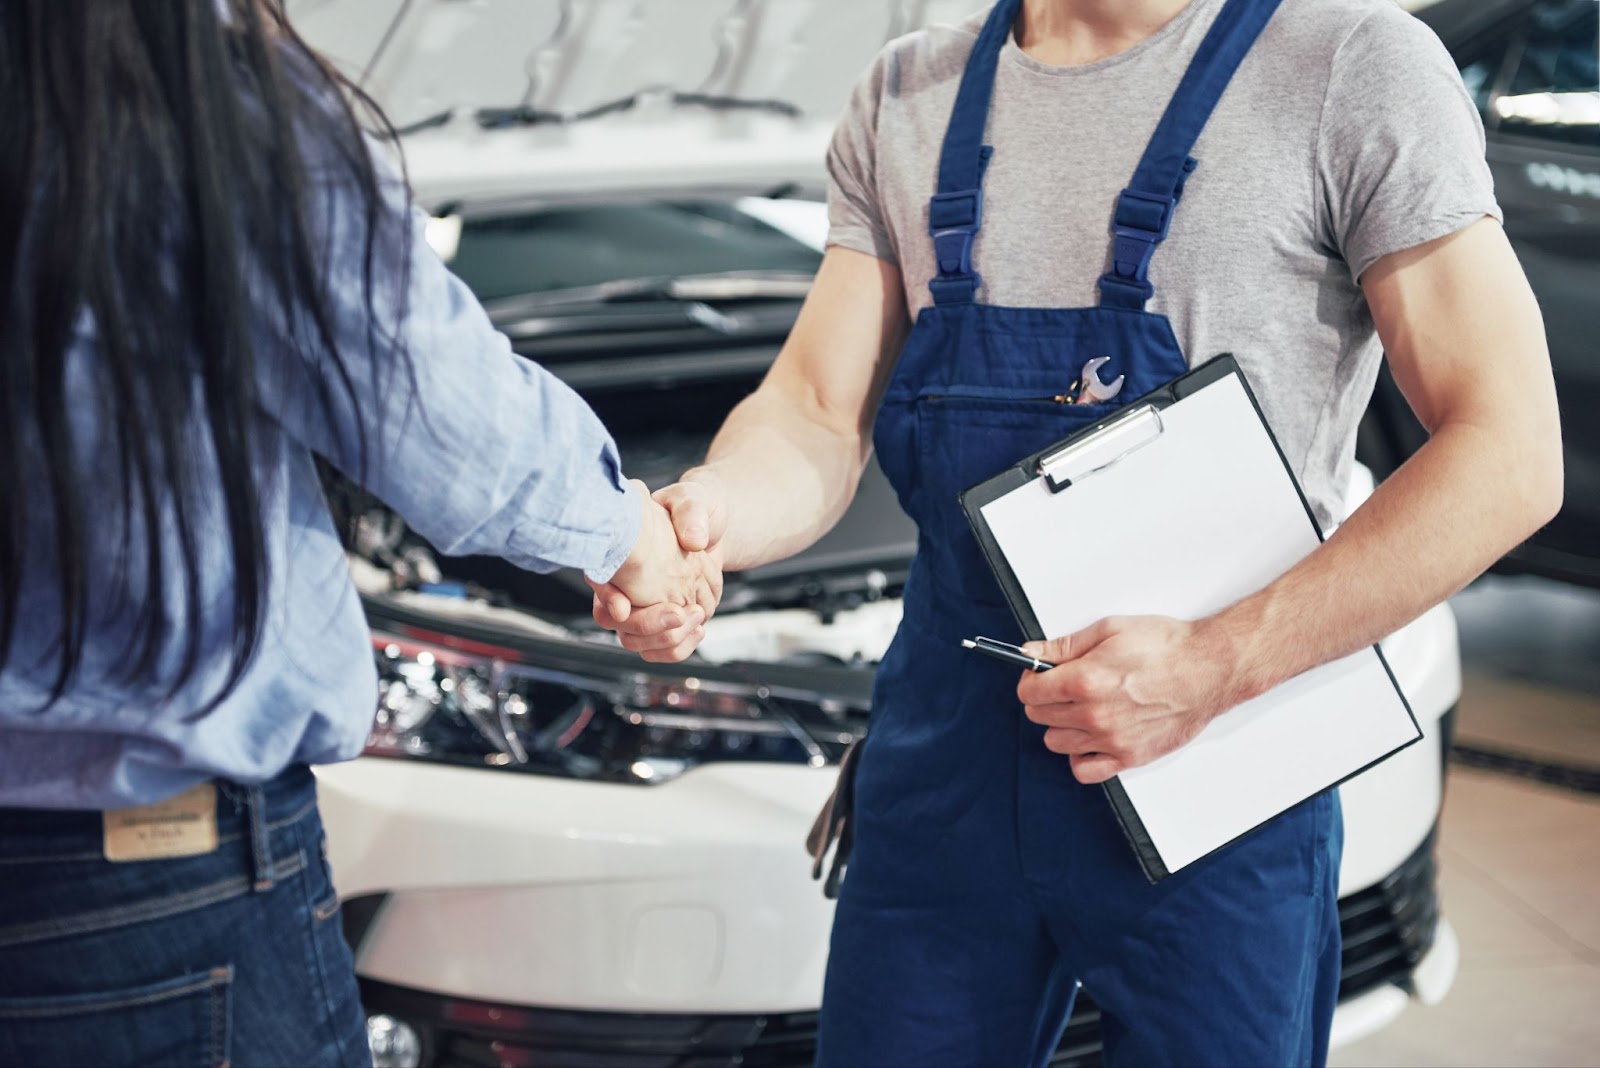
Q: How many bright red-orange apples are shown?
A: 0